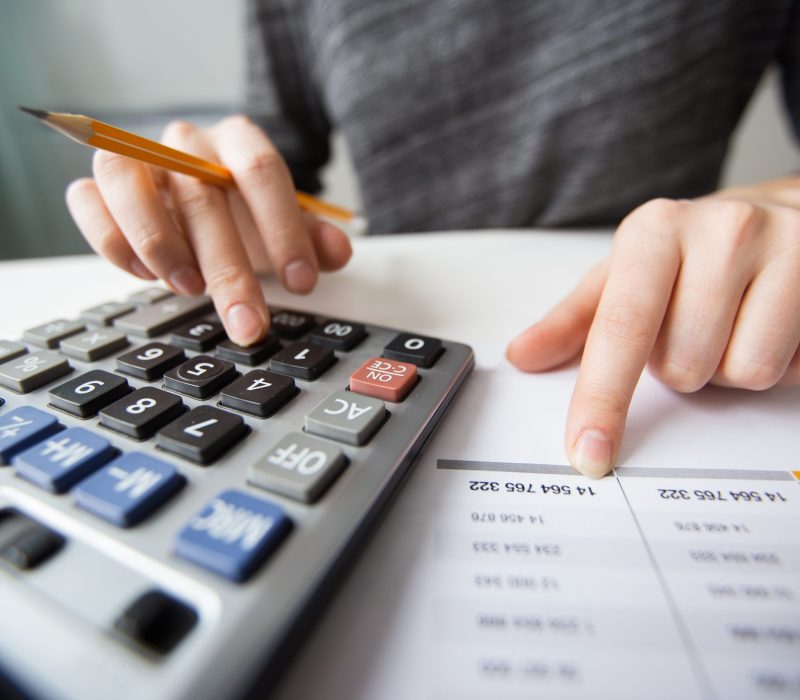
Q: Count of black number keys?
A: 12